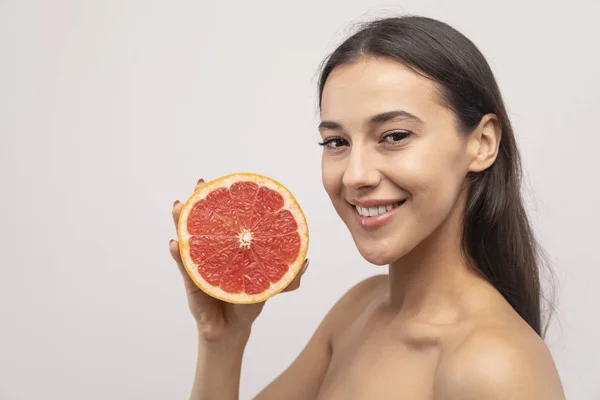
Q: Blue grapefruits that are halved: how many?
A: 0